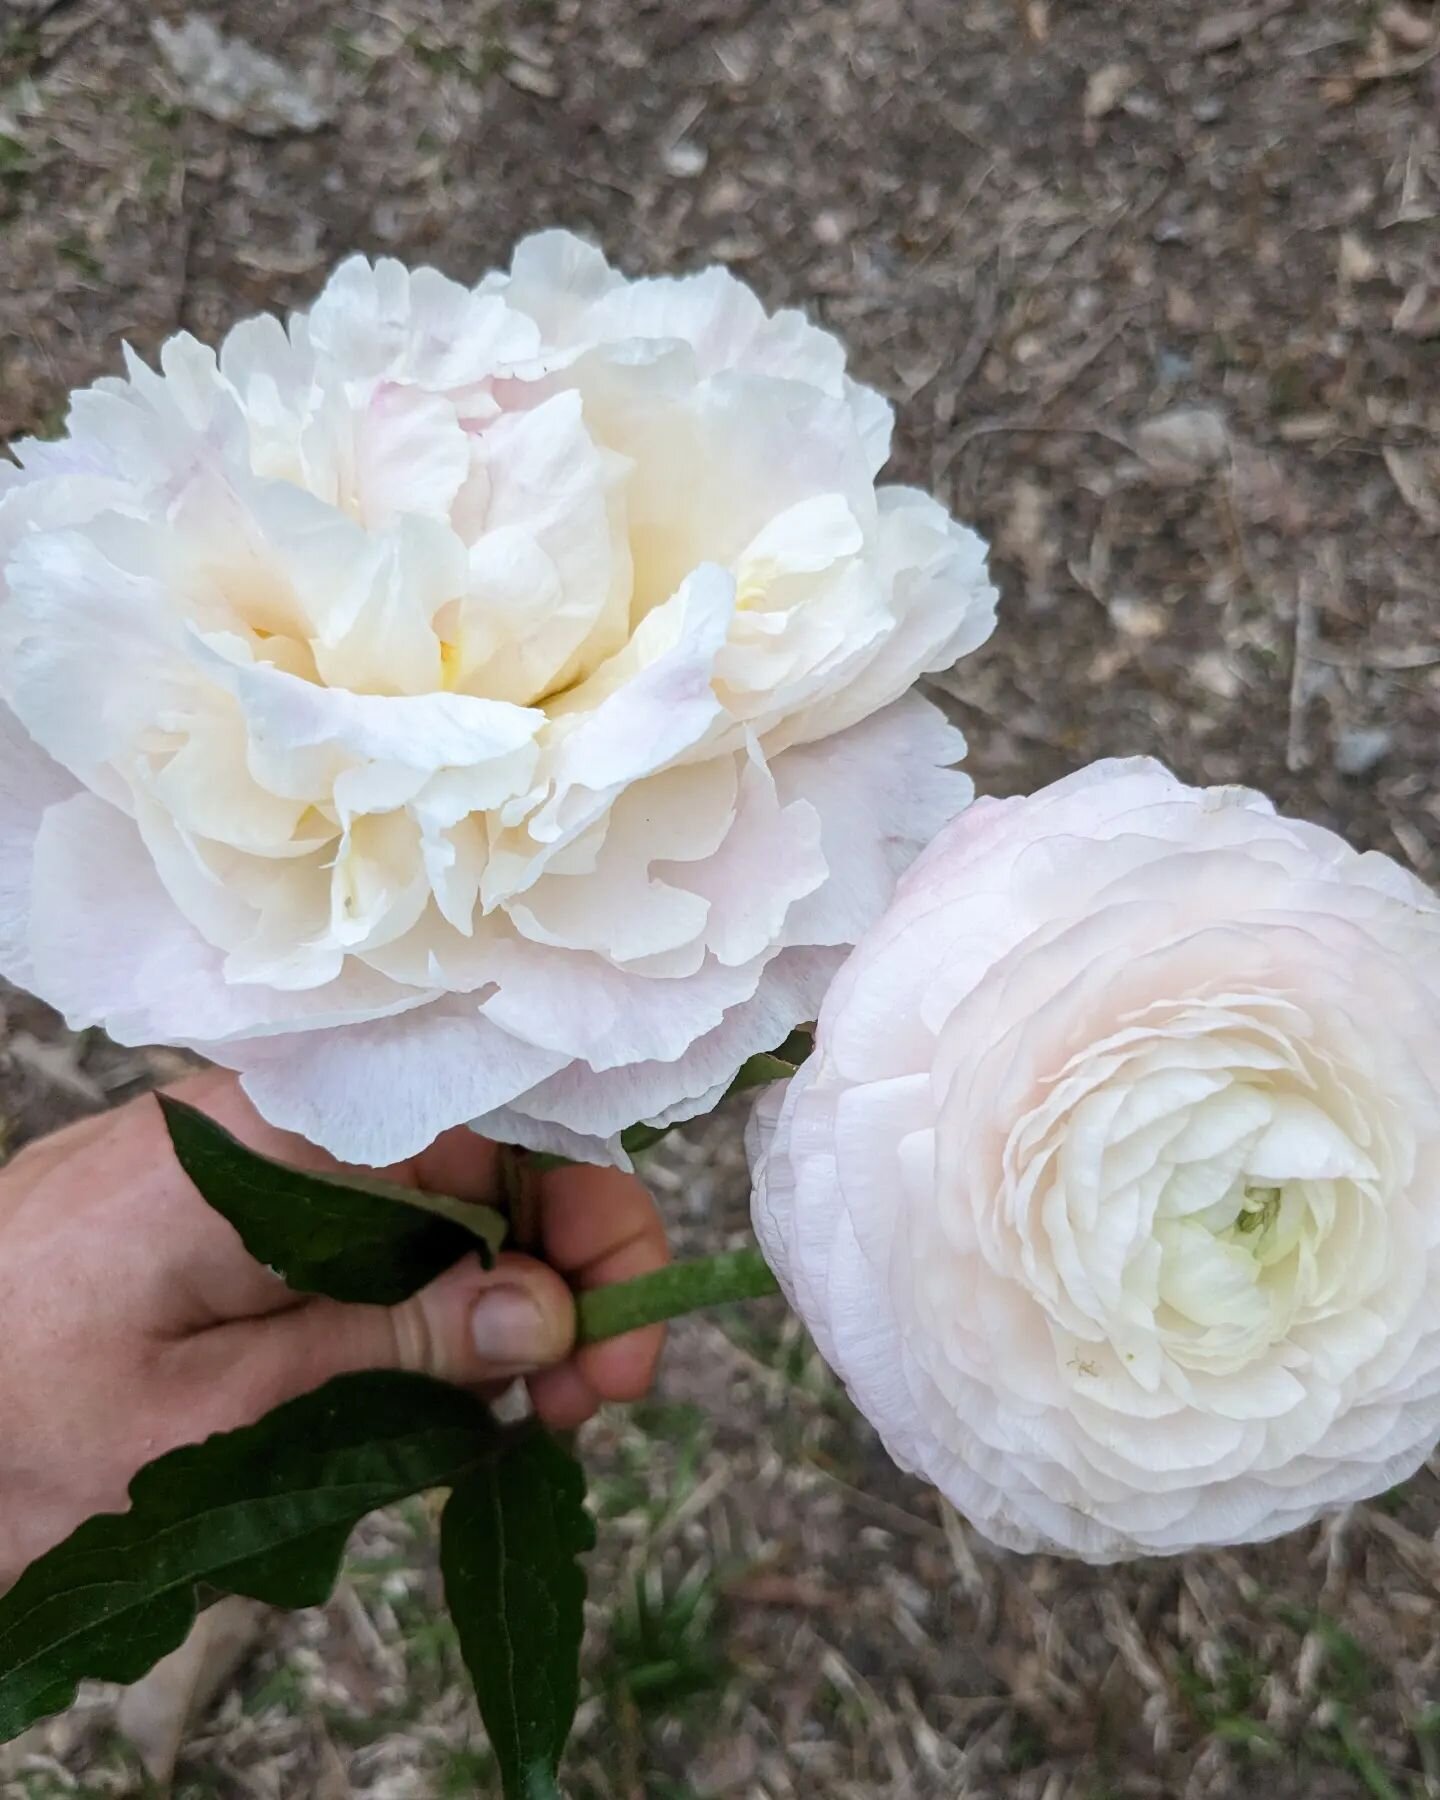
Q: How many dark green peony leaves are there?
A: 3